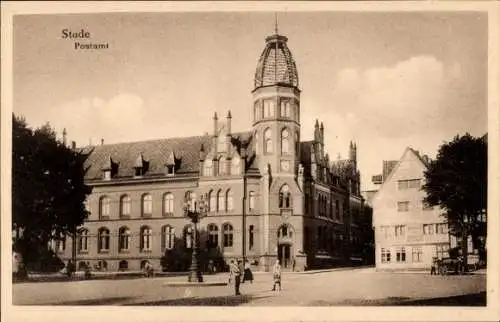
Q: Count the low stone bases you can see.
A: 1